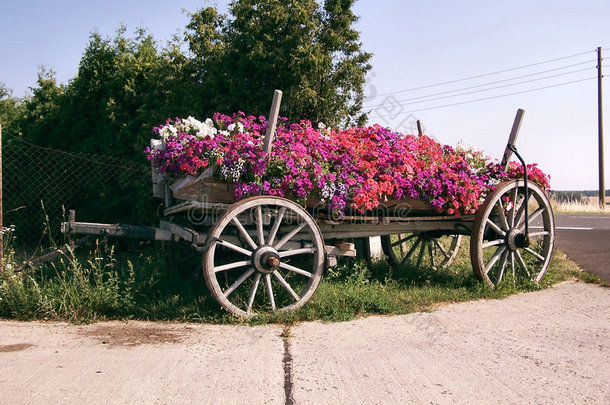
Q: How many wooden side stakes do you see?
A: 3